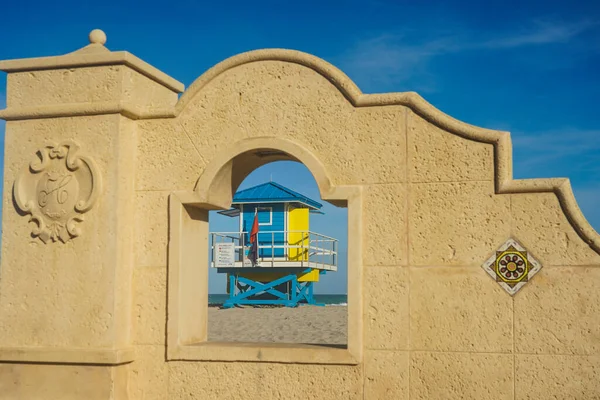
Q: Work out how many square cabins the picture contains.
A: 1